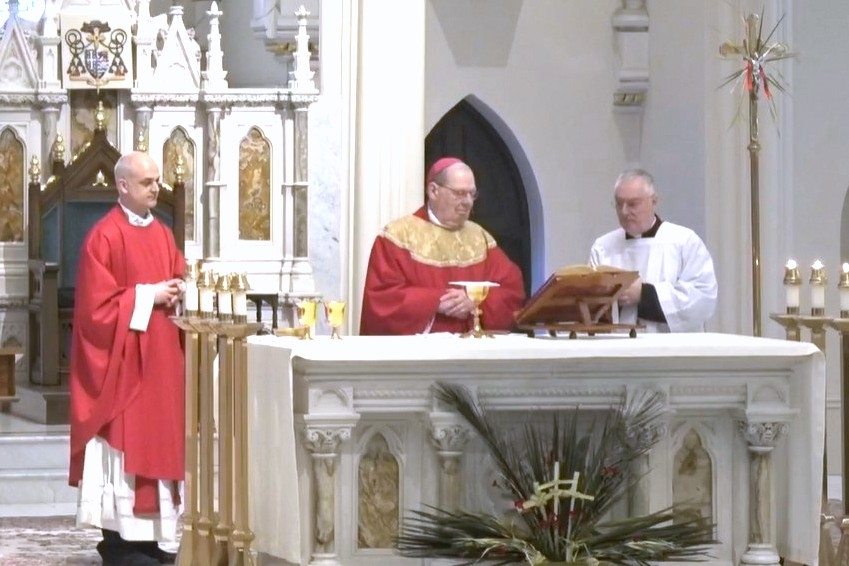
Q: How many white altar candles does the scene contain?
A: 7